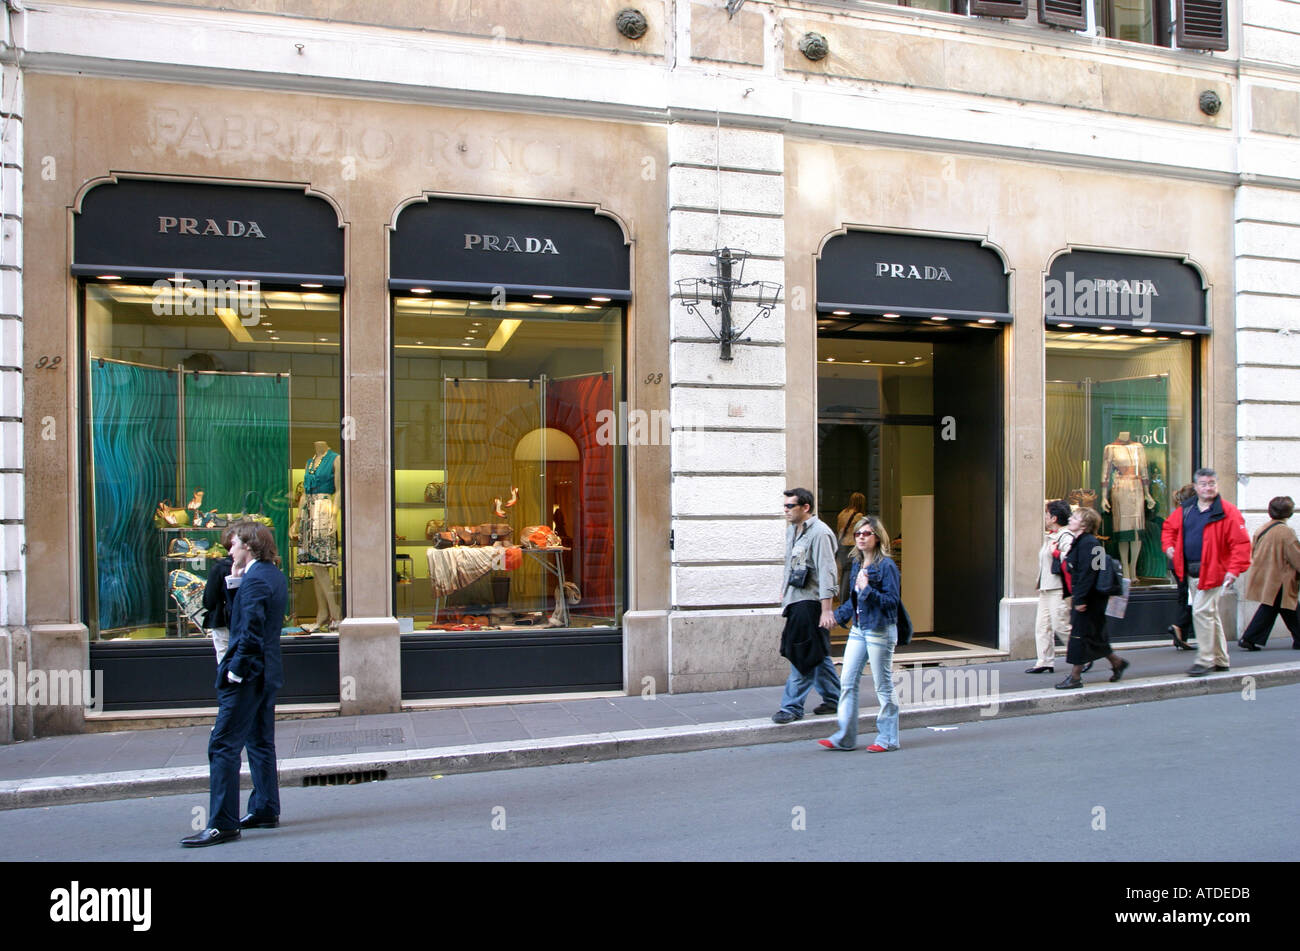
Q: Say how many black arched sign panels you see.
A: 4